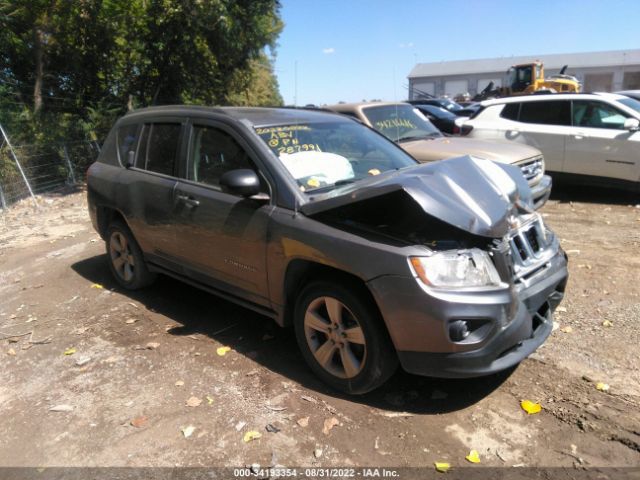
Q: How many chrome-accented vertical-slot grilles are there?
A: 1